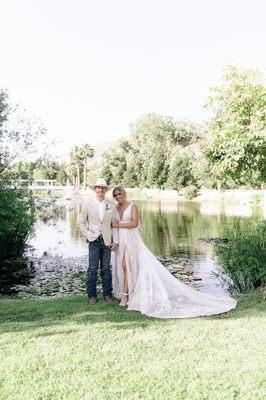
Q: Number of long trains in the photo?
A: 1